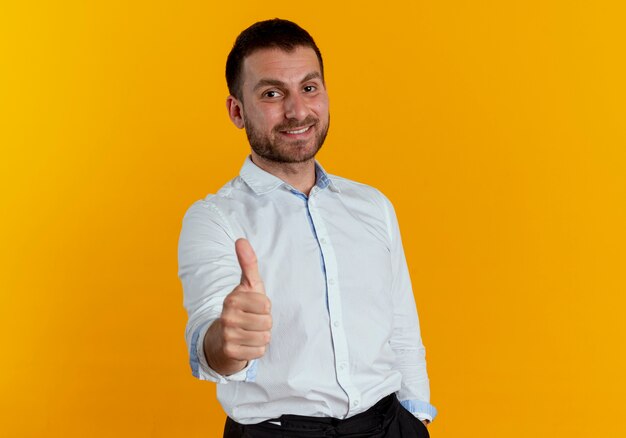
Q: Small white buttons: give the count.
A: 5